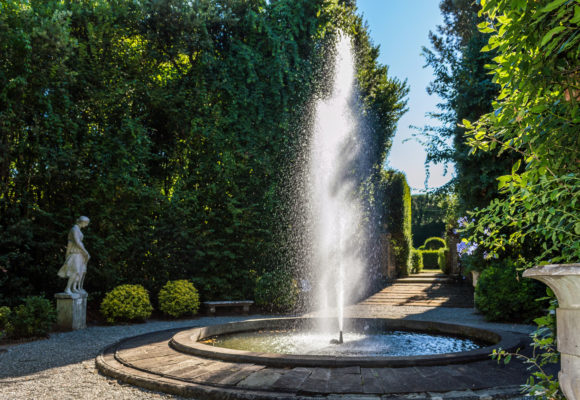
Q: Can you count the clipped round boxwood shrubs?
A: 2